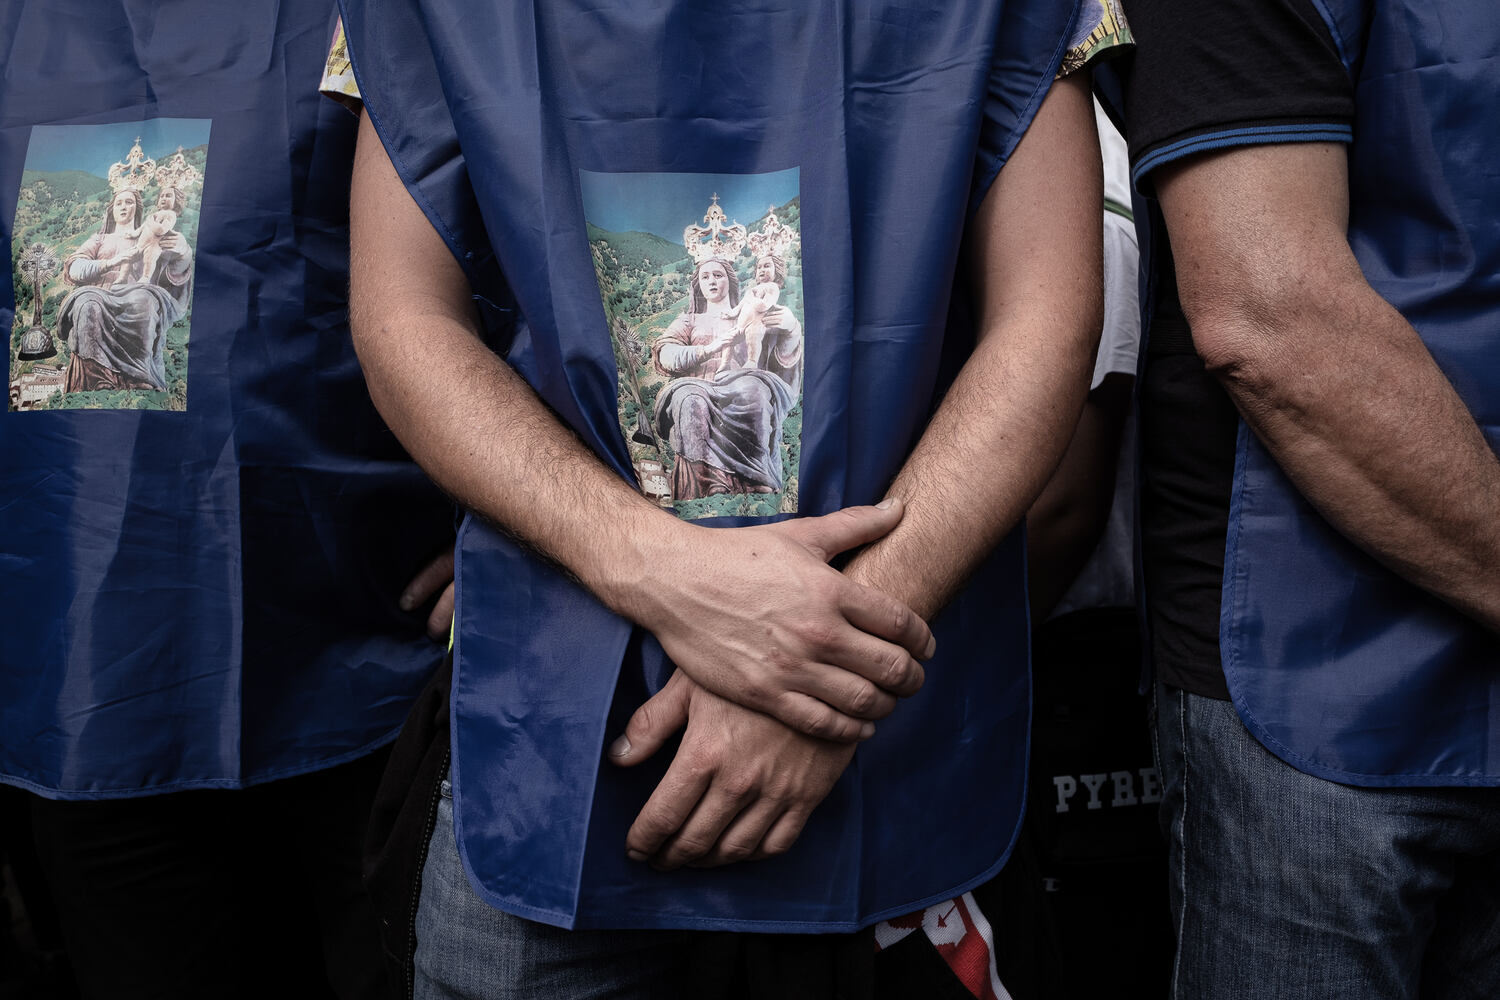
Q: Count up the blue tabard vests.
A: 3